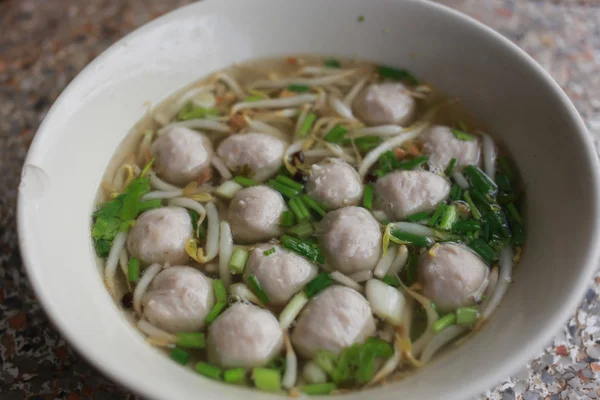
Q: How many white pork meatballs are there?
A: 14